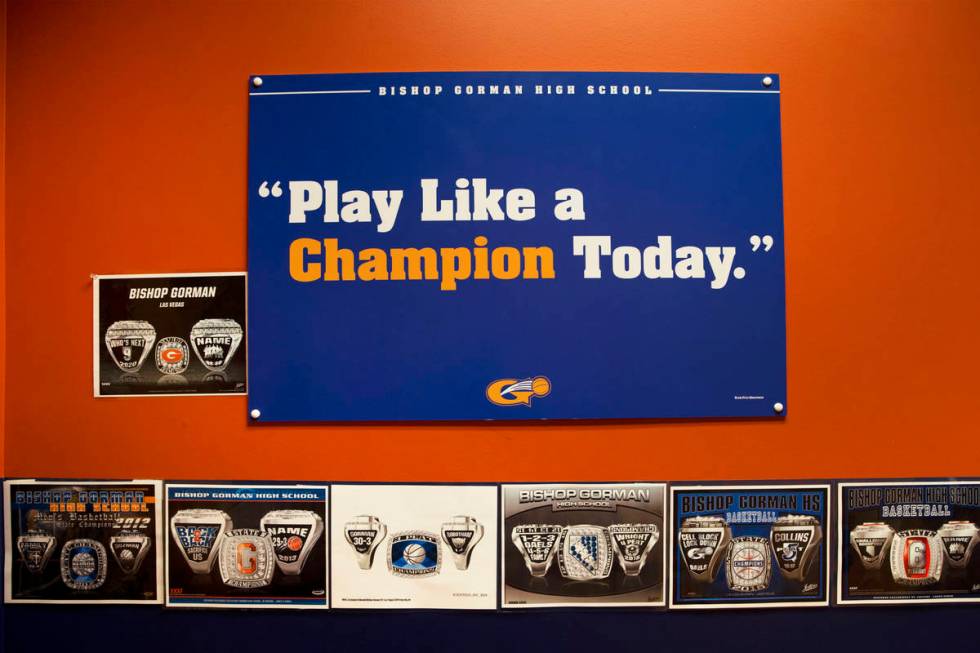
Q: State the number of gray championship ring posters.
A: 1